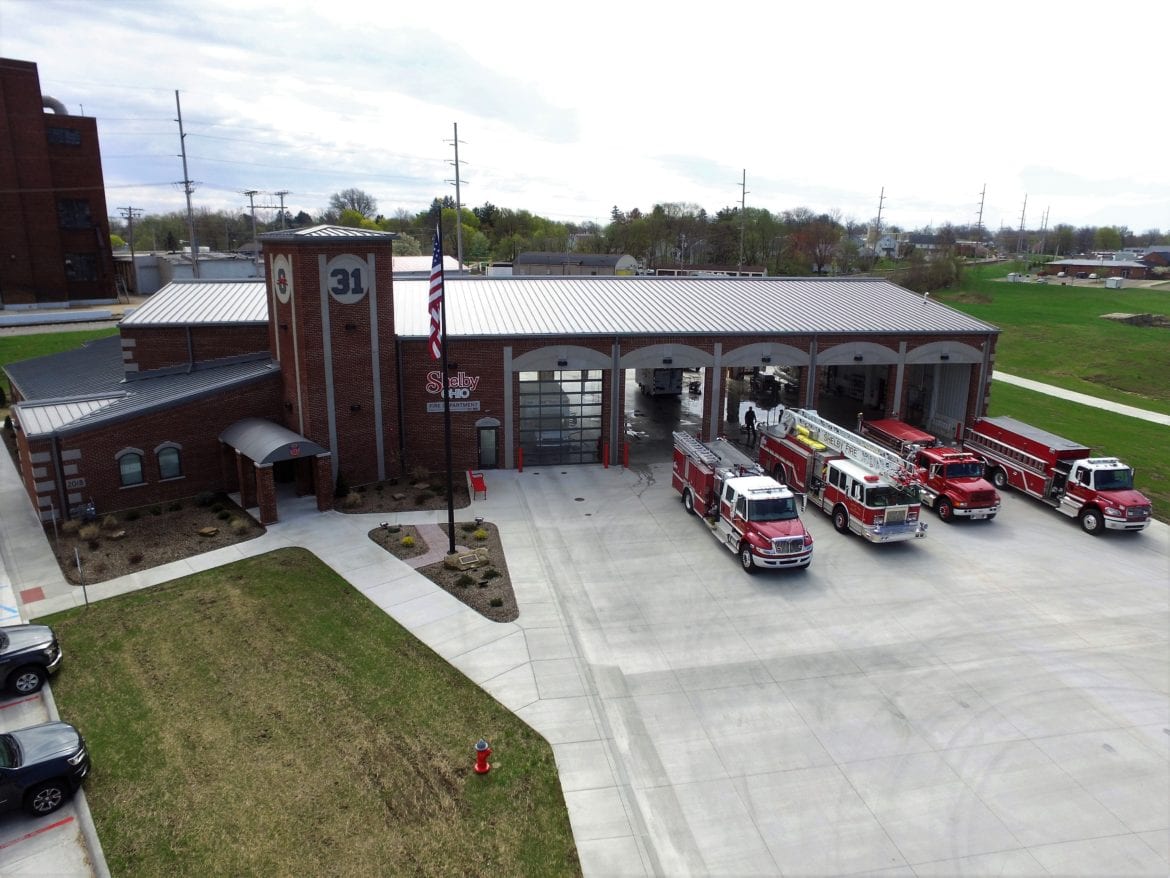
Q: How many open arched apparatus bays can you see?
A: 4